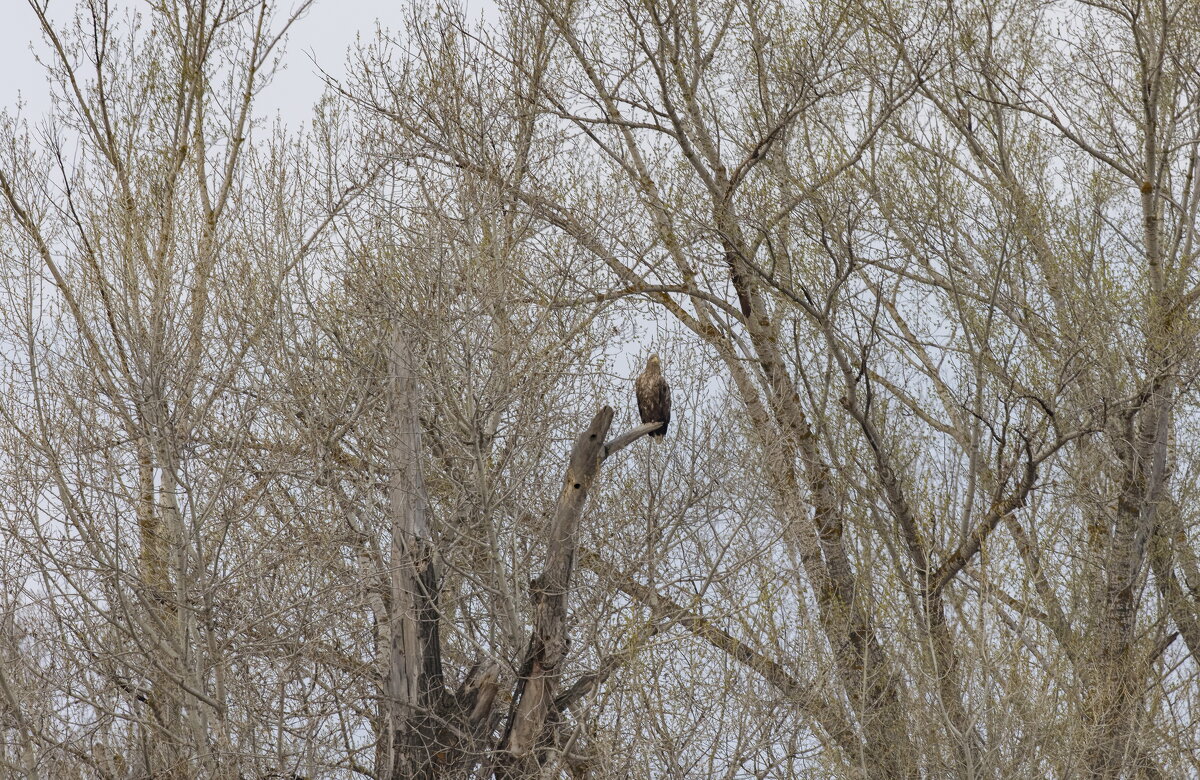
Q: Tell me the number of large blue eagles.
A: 0